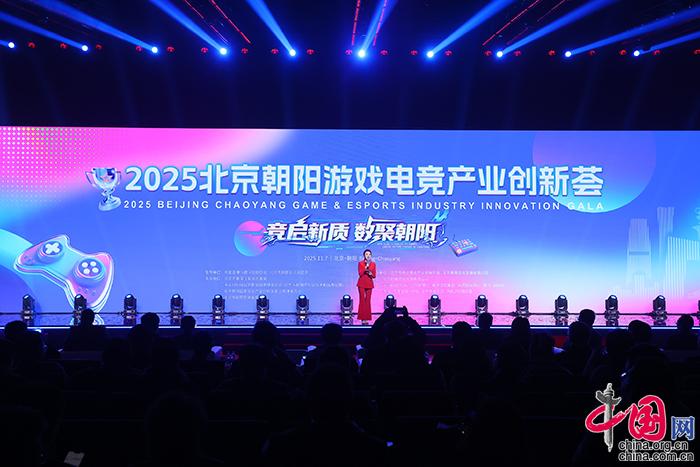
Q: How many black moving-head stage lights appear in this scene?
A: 15